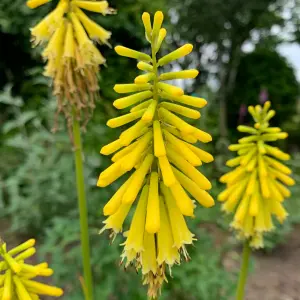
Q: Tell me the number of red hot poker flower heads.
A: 4